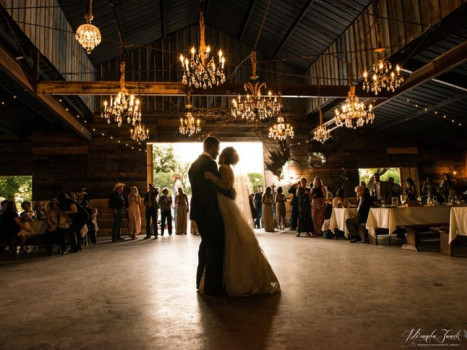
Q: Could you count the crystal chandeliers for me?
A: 10